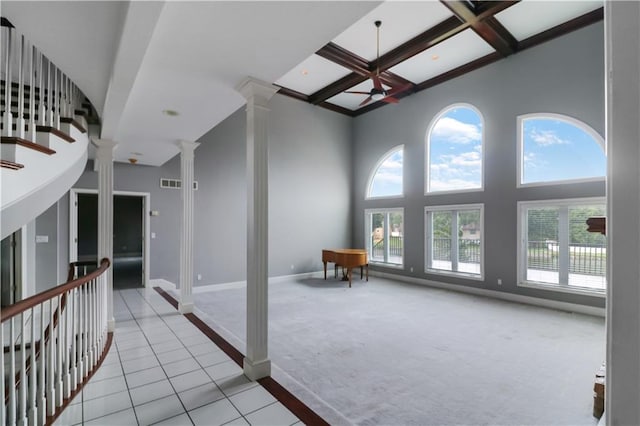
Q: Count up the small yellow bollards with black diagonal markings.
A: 0